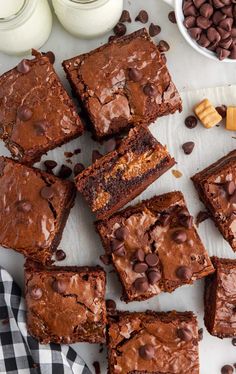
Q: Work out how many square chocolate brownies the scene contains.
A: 9